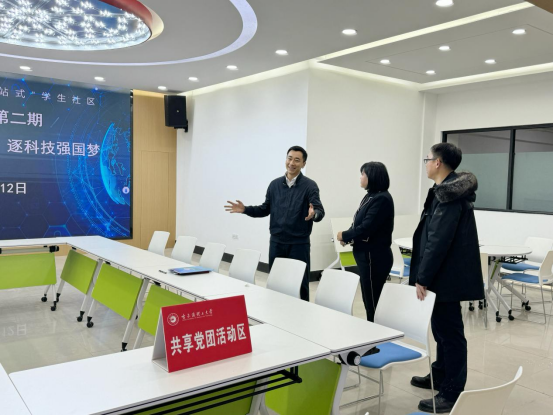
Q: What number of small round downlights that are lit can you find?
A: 13